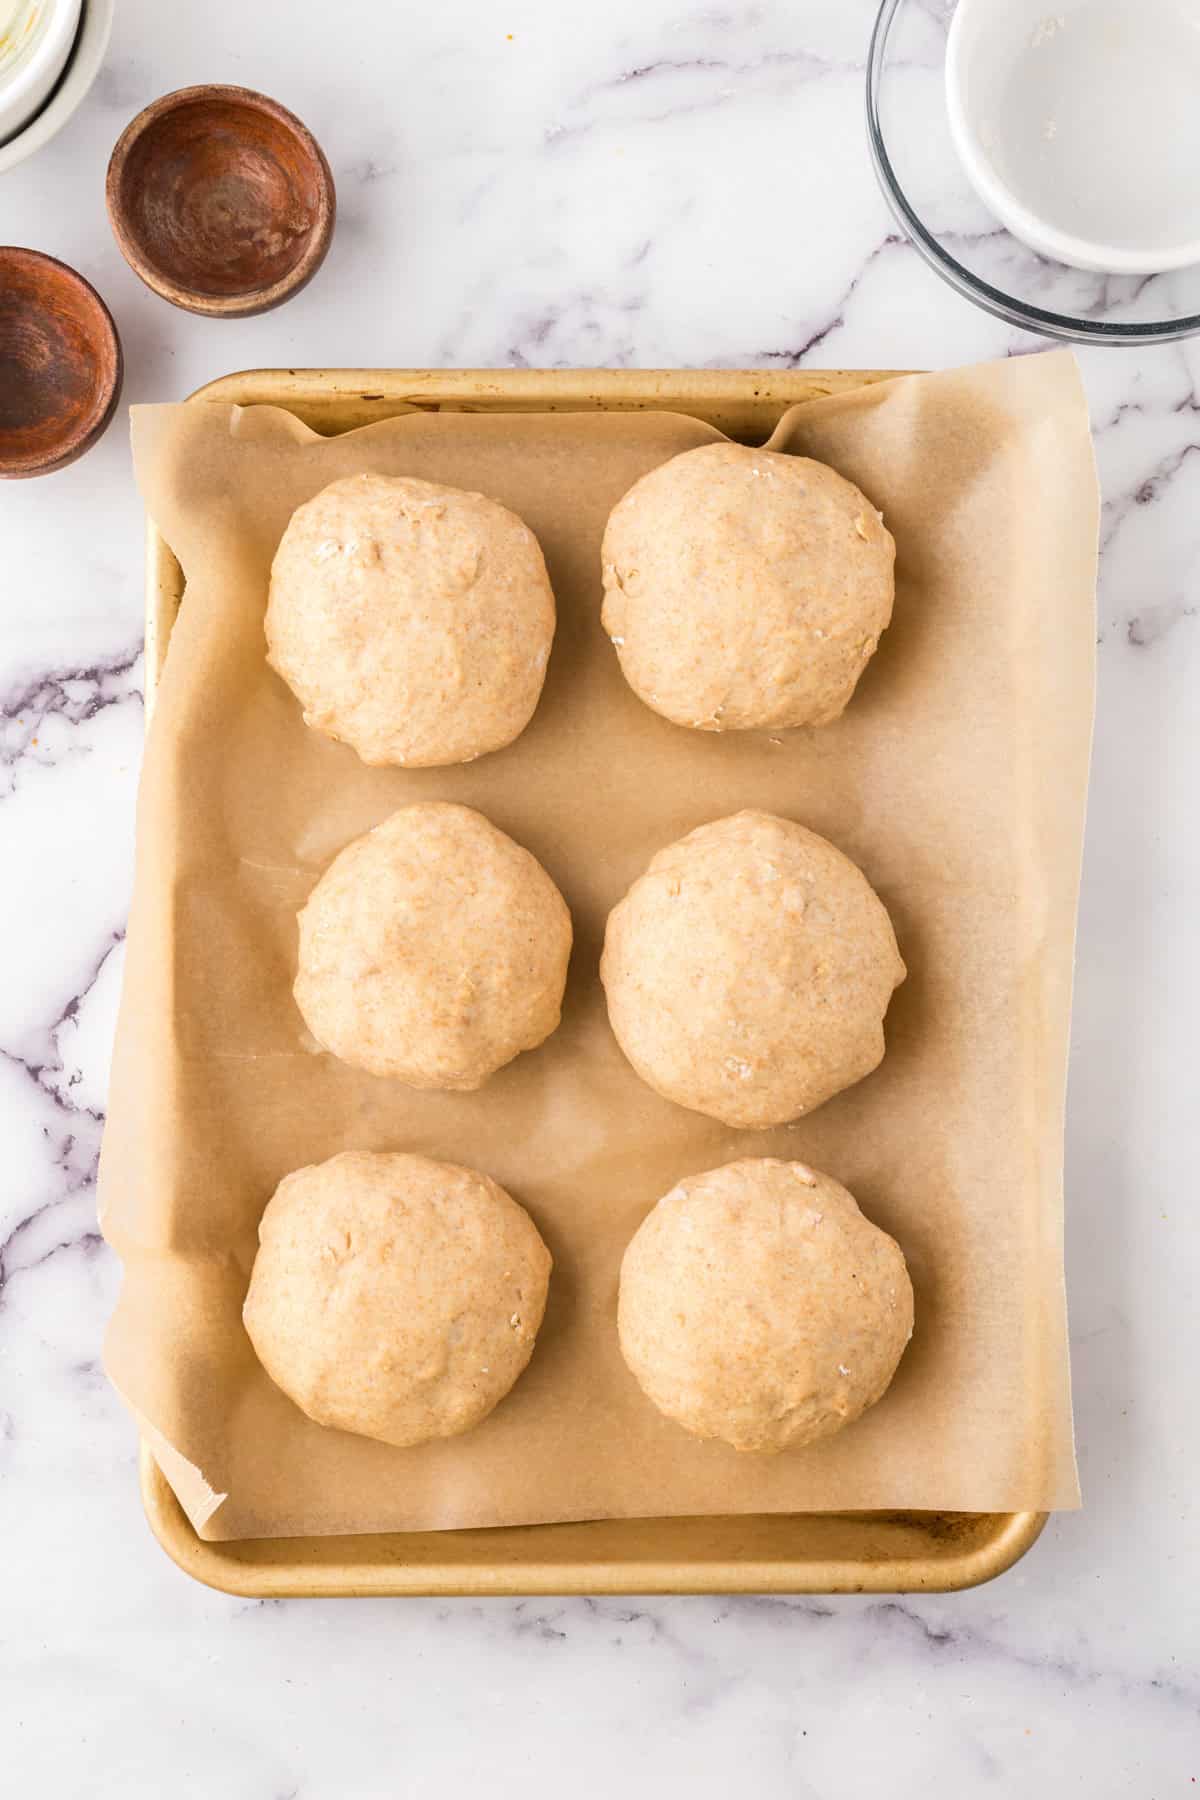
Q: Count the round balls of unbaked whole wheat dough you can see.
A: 6